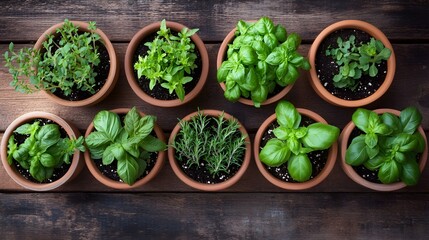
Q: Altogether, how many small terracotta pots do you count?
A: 9